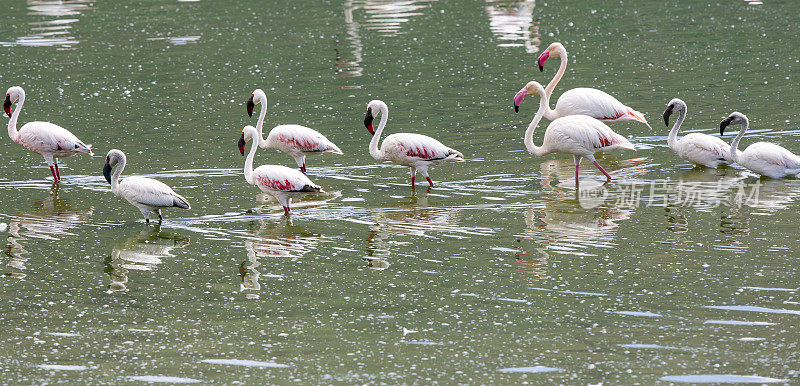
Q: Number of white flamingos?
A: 9